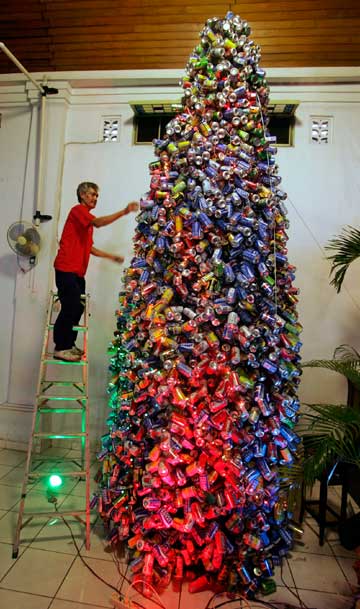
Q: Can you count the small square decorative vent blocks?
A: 2